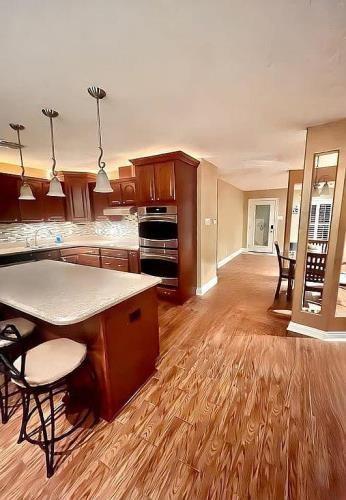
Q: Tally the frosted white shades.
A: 3